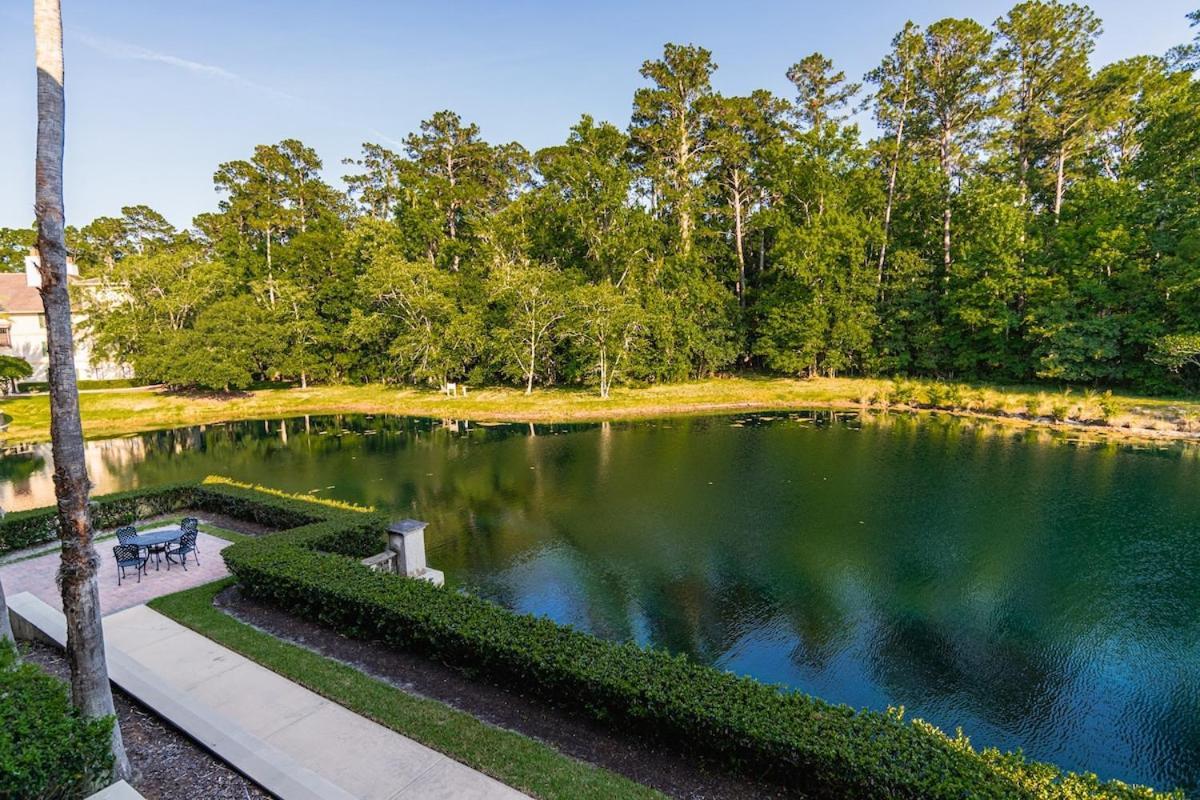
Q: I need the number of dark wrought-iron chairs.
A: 4